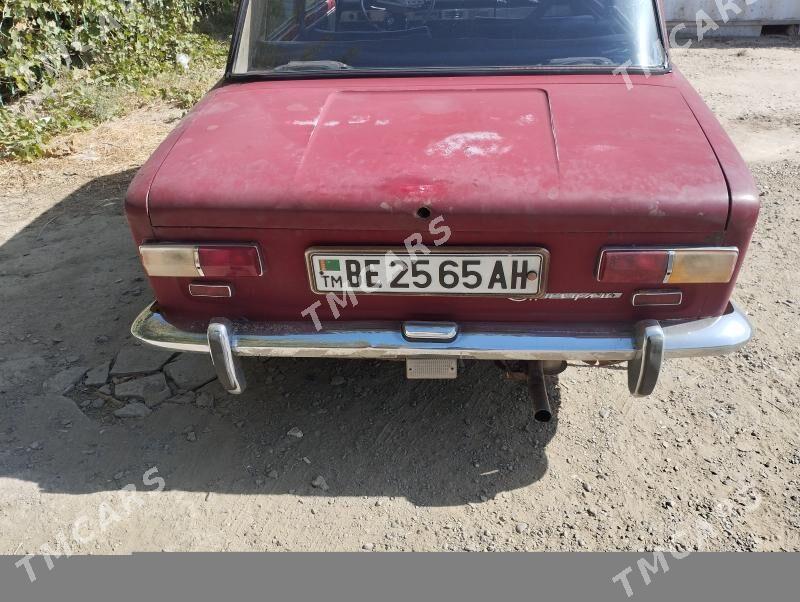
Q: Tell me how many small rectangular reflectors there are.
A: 2